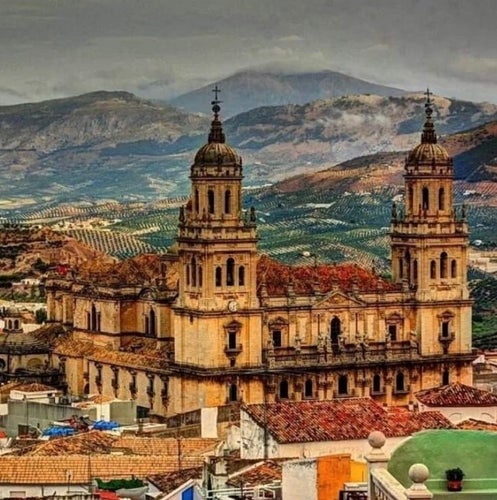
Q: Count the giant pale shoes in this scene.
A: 0